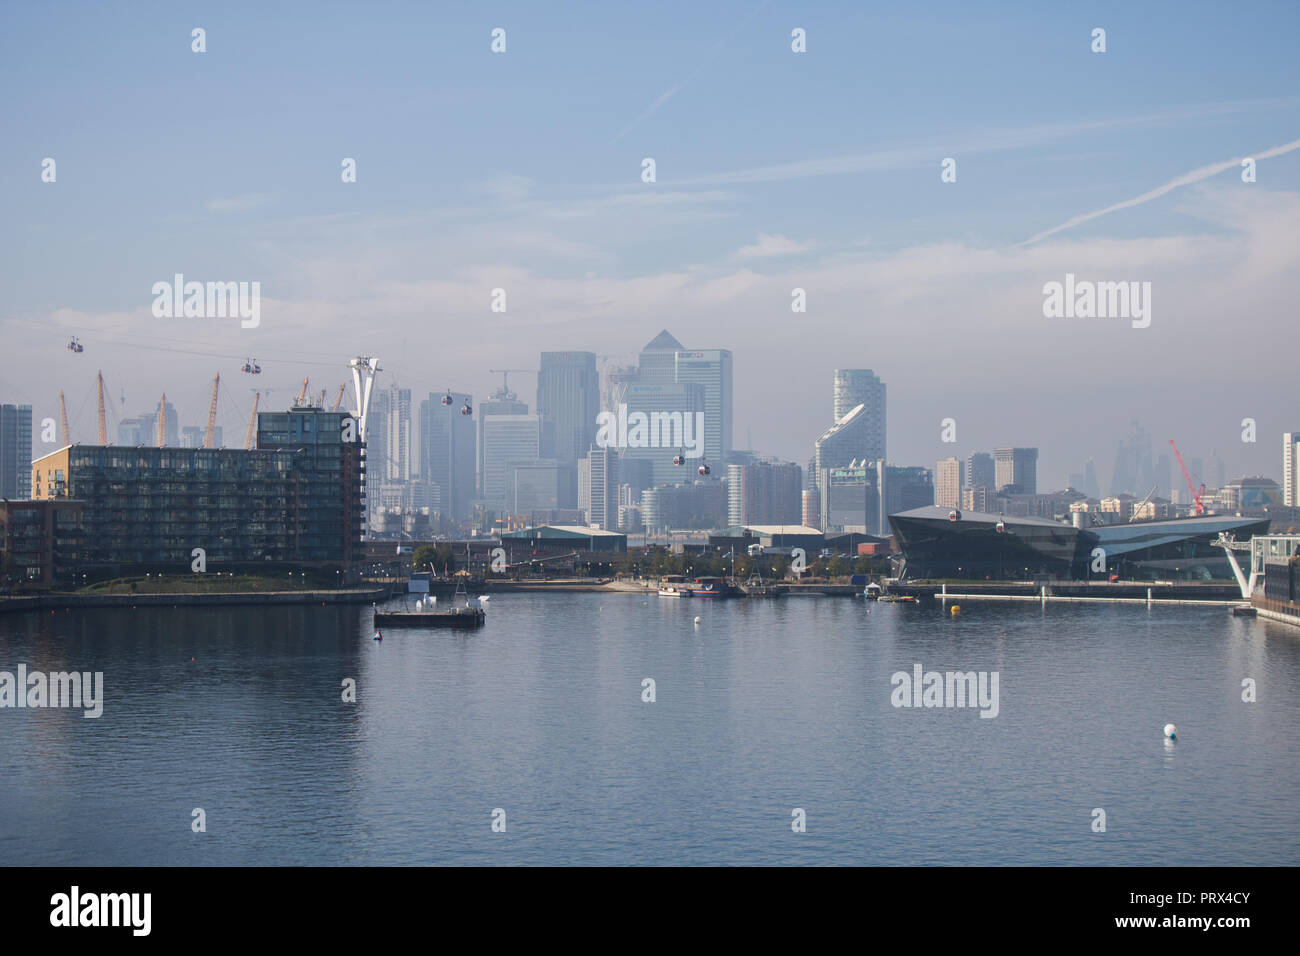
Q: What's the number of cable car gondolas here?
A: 10